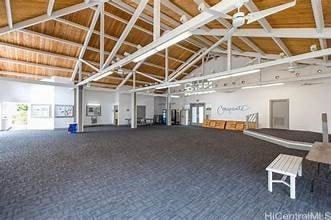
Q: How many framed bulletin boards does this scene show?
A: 3